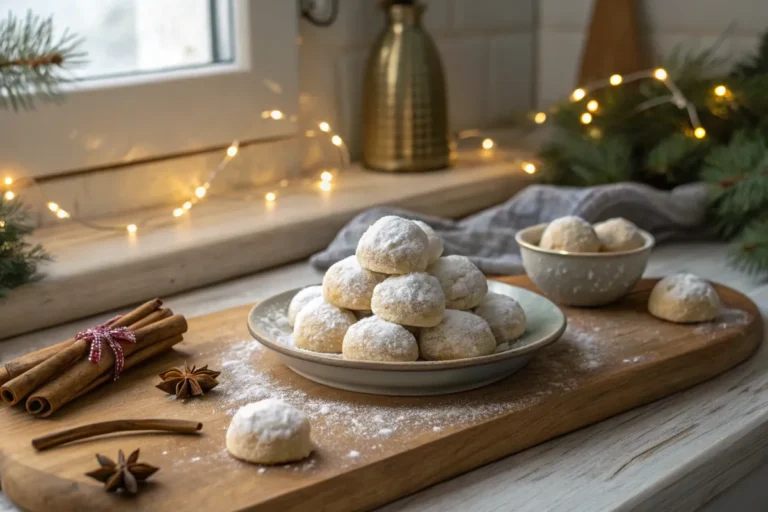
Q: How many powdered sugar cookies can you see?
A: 14